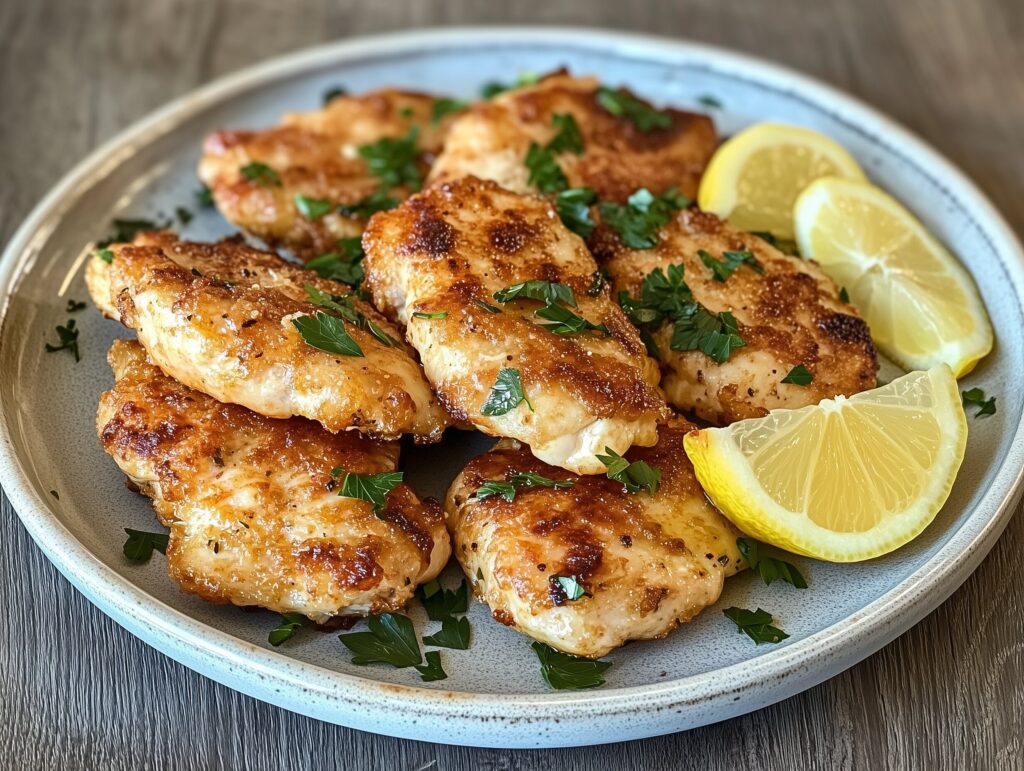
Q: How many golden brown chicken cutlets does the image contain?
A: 7